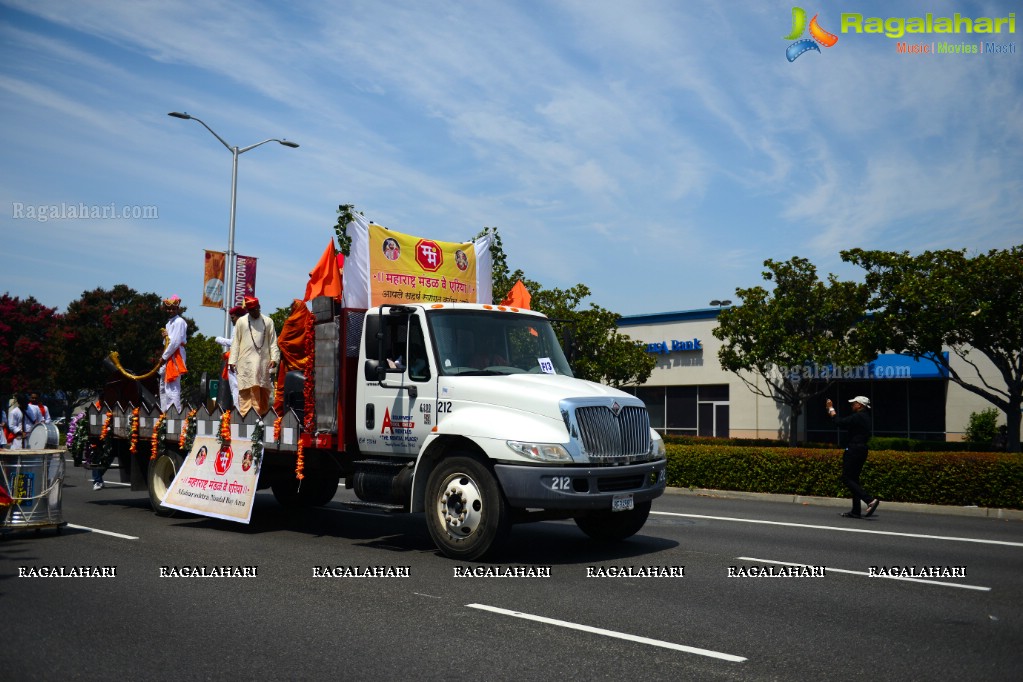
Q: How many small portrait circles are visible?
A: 4